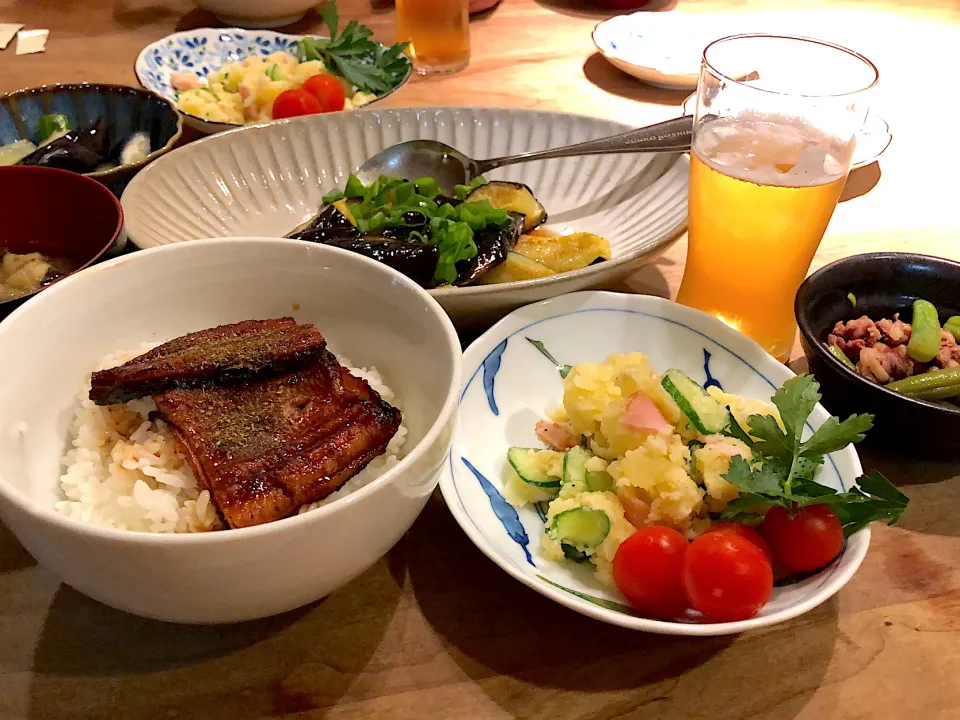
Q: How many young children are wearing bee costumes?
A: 0